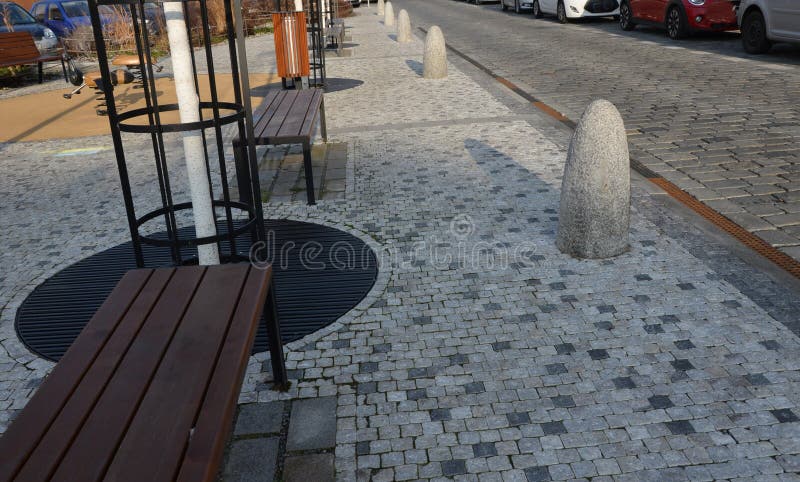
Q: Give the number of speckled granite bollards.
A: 5